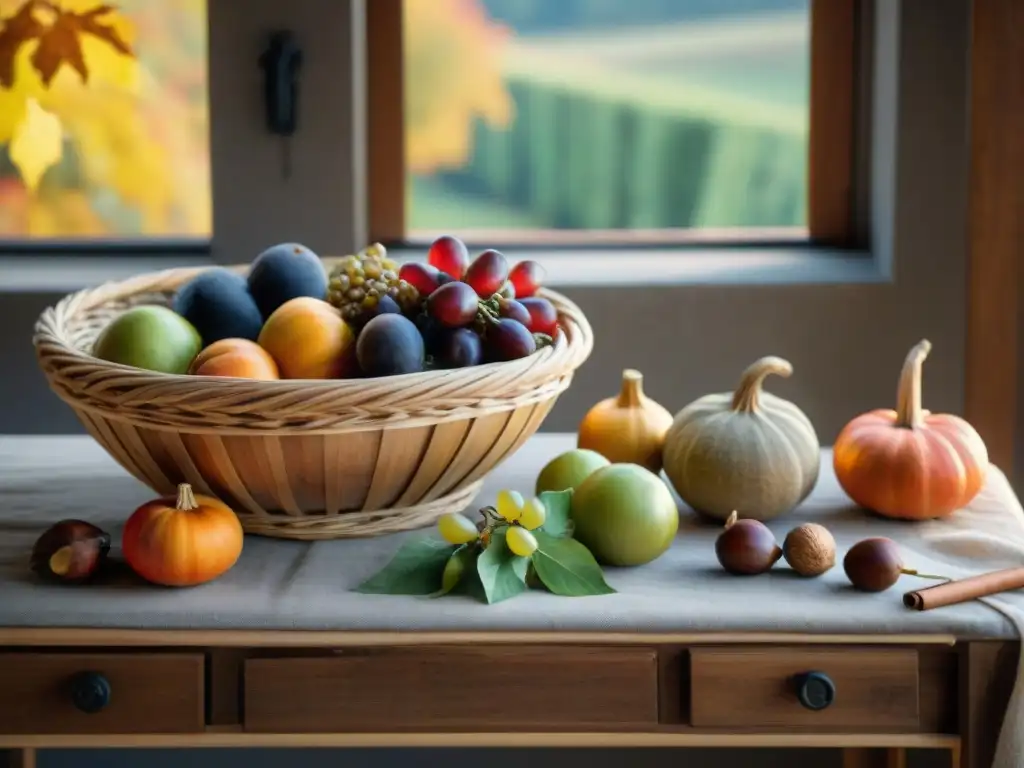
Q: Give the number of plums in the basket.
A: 3